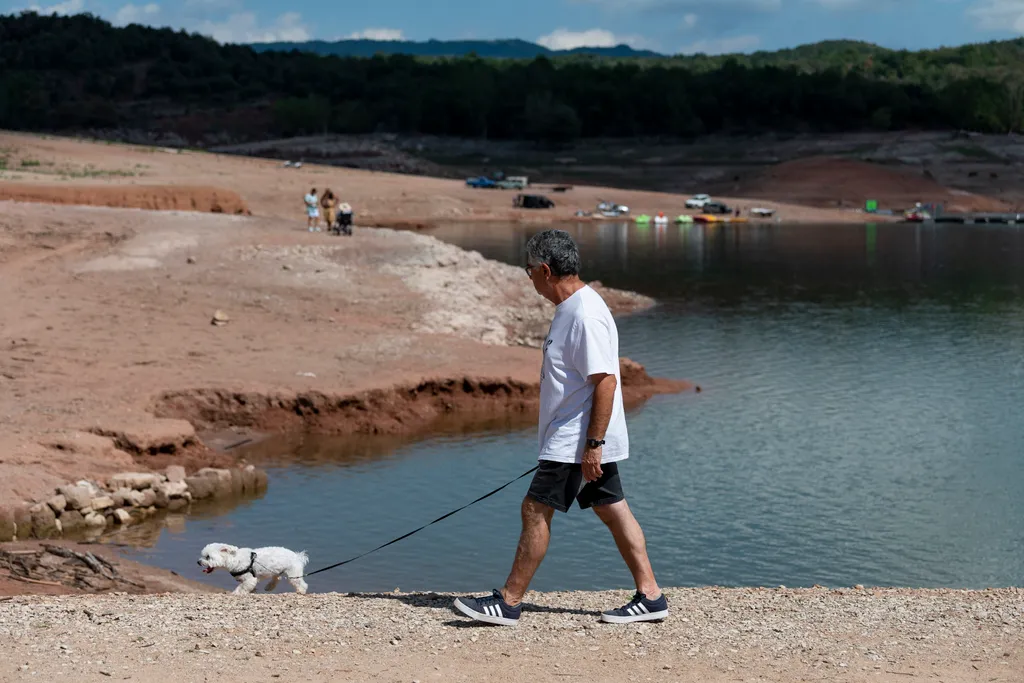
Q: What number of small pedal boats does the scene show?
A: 3